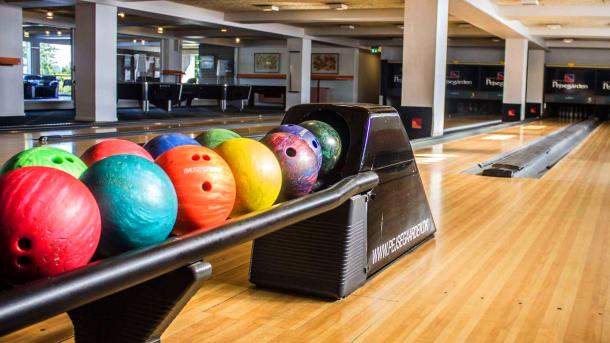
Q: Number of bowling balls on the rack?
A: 11